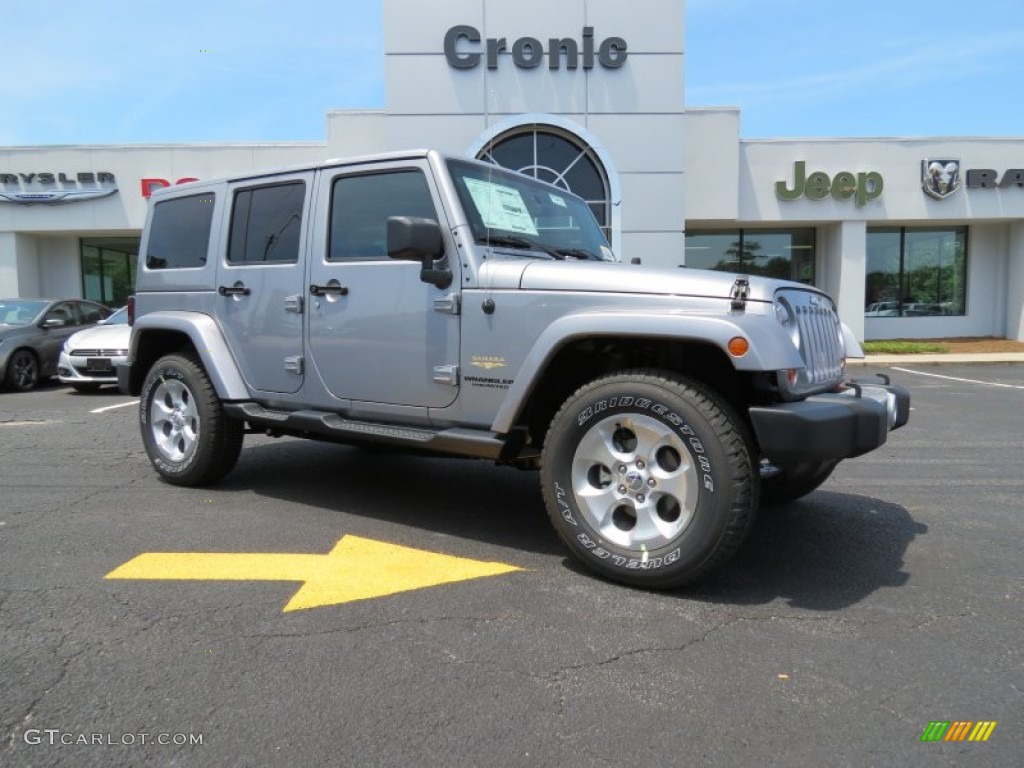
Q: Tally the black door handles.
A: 2